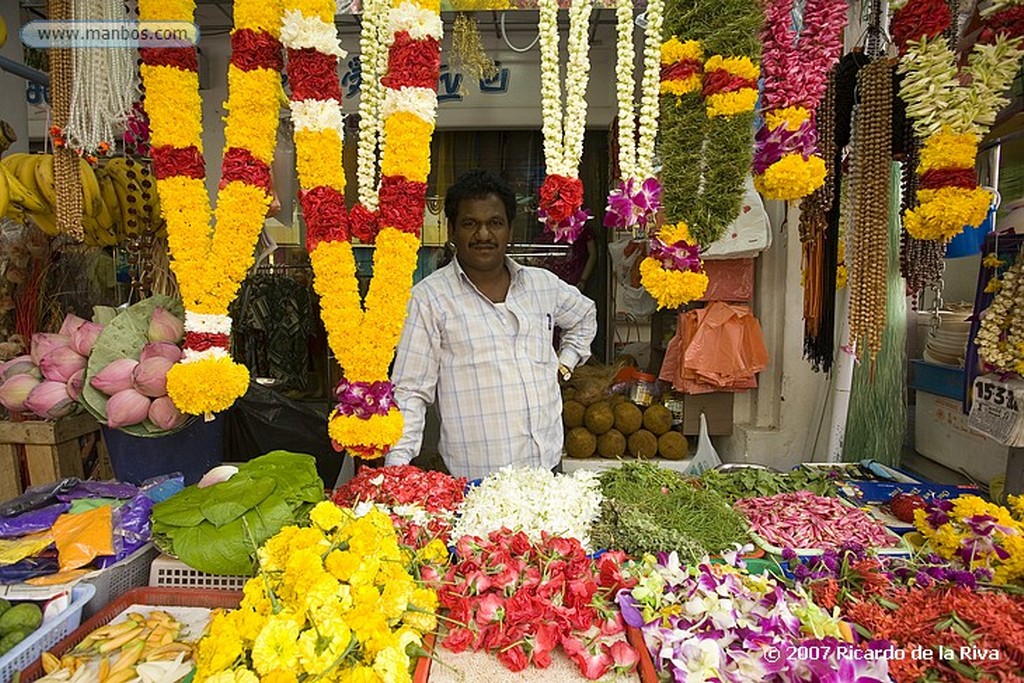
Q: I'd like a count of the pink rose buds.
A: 14